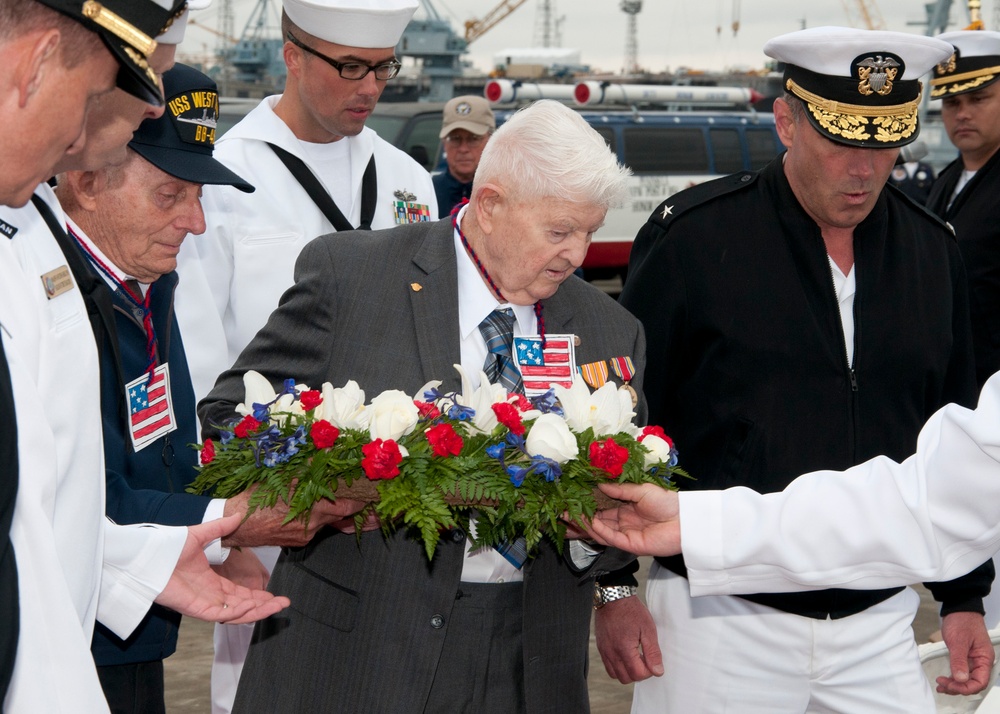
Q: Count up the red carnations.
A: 11